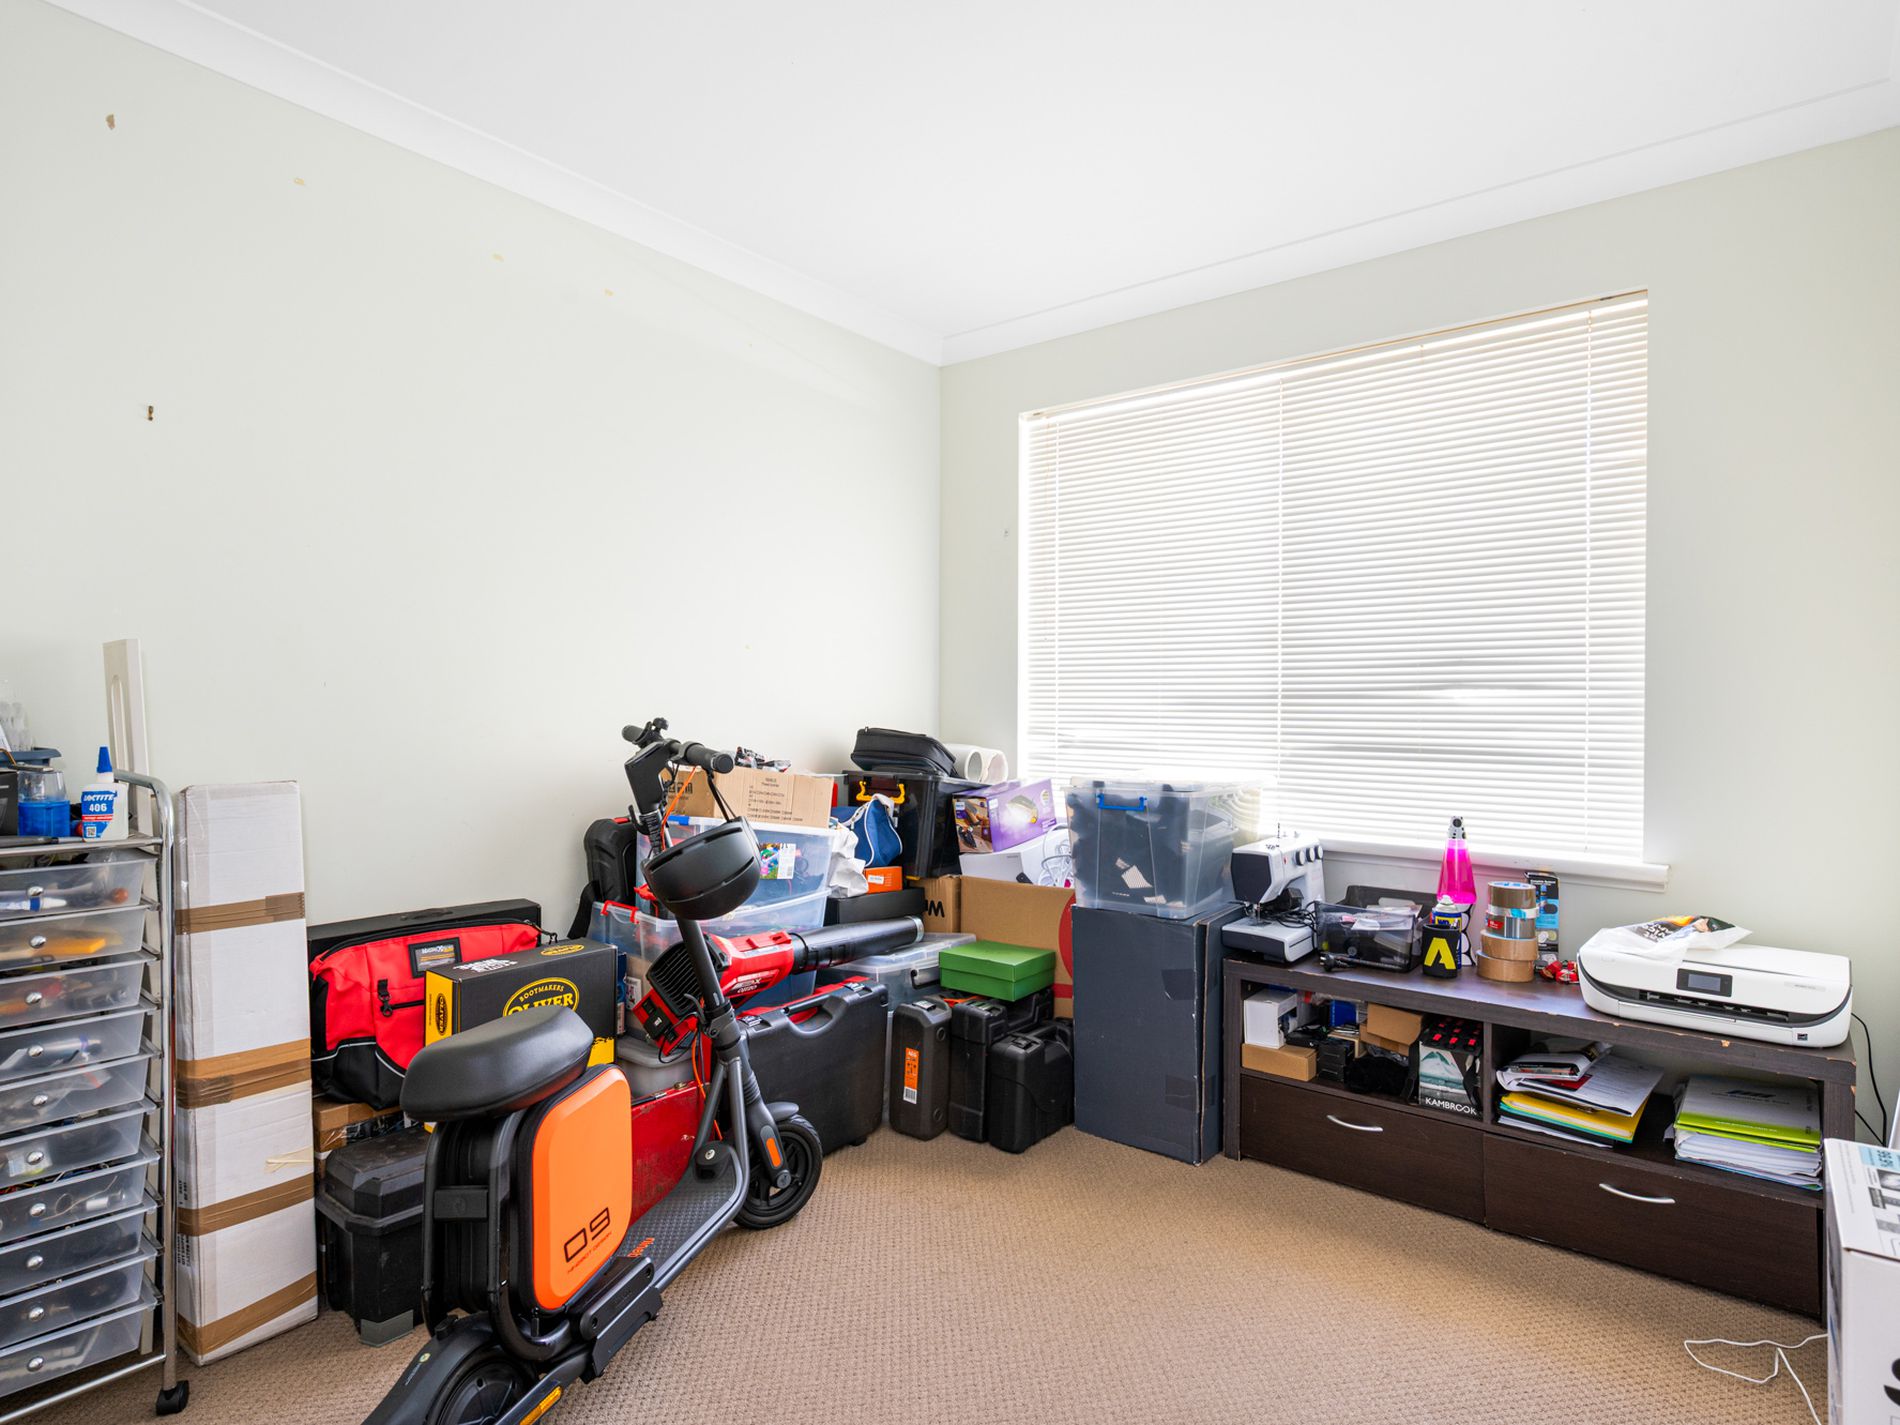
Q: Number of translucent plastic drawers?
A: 10